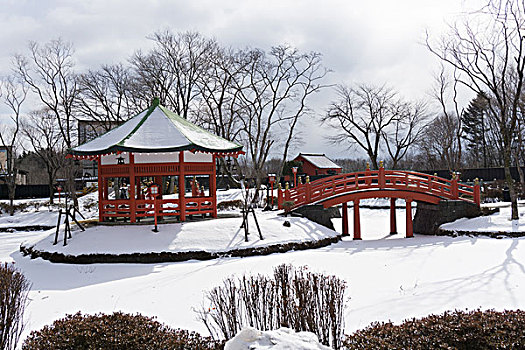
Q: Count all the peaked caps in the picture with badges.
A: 0